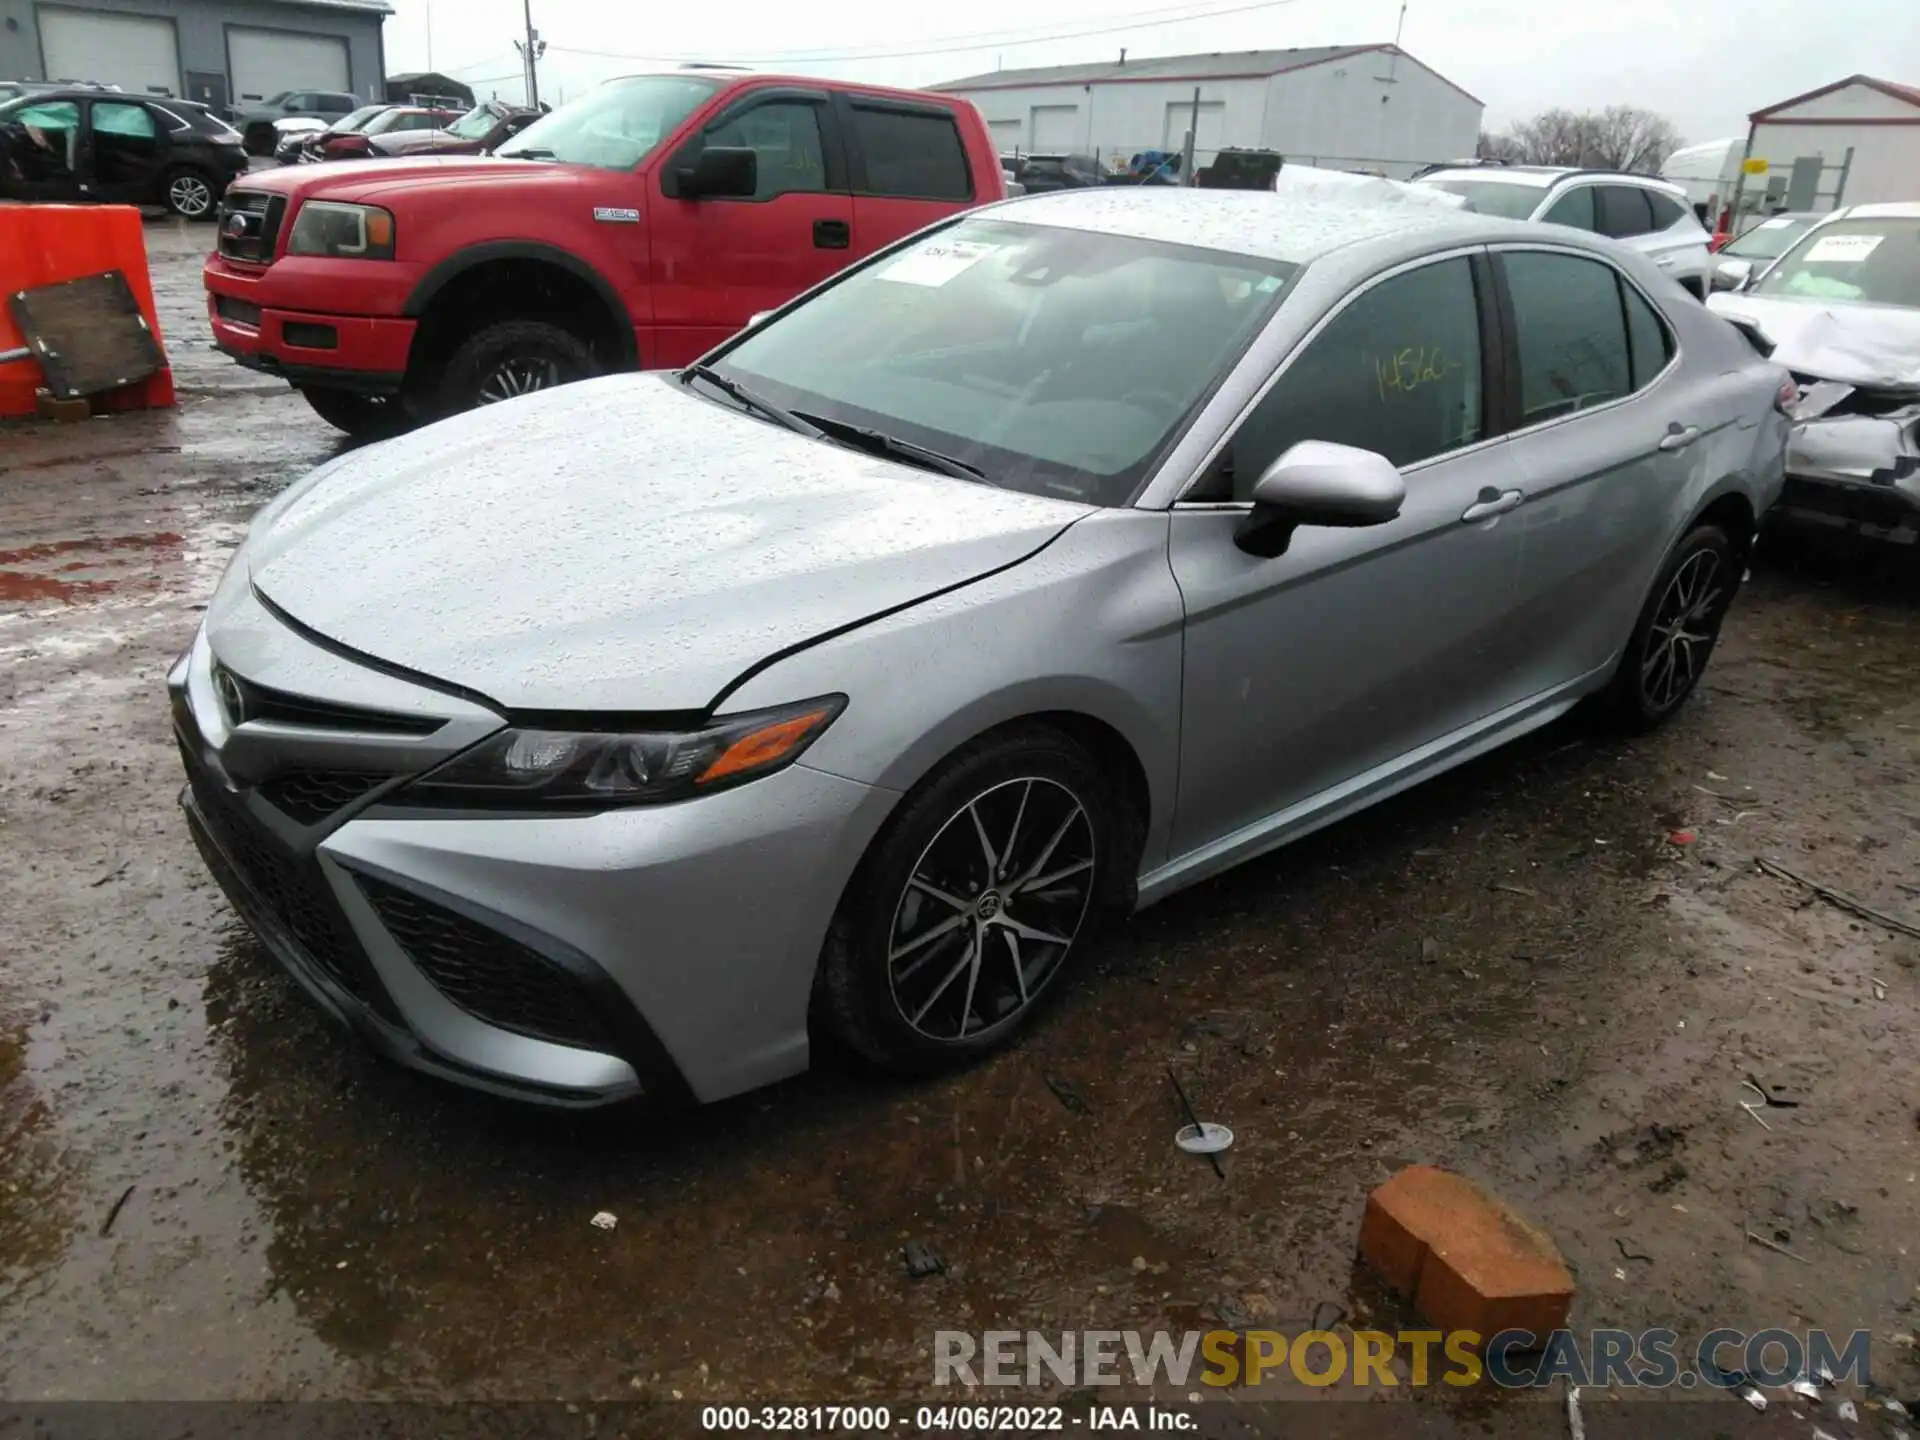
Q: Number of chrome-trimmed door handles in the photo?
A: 2